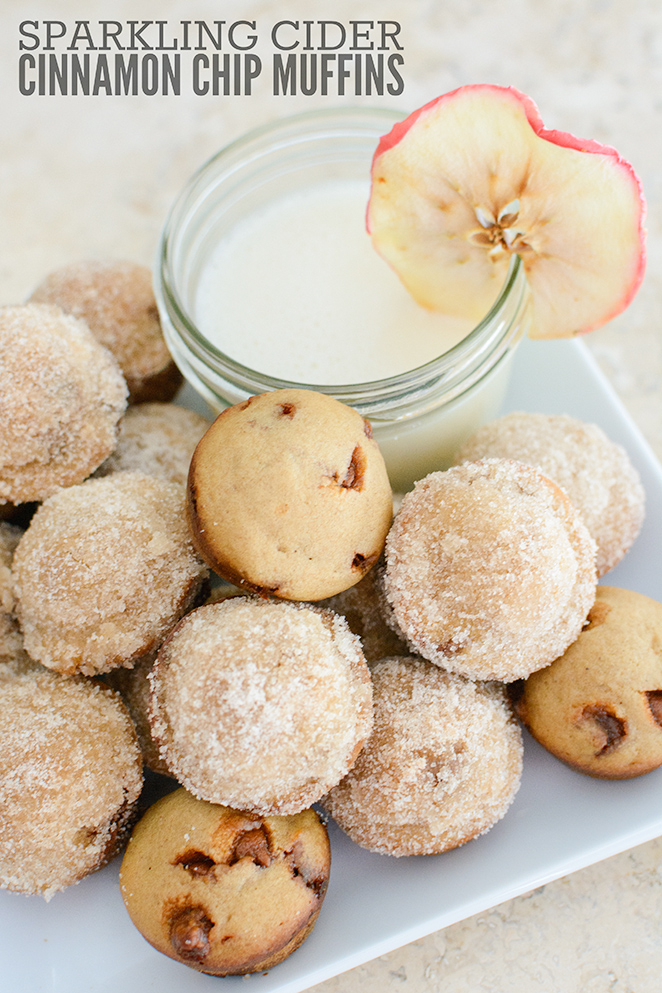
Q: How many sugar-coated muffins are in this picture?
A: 12